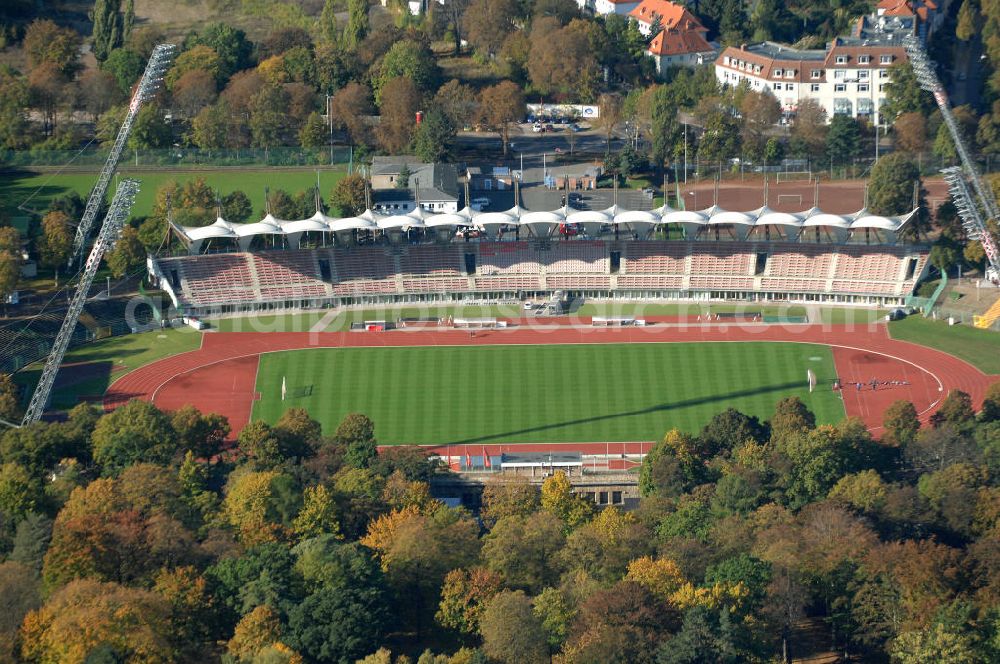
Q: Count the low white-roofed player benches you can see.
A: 2